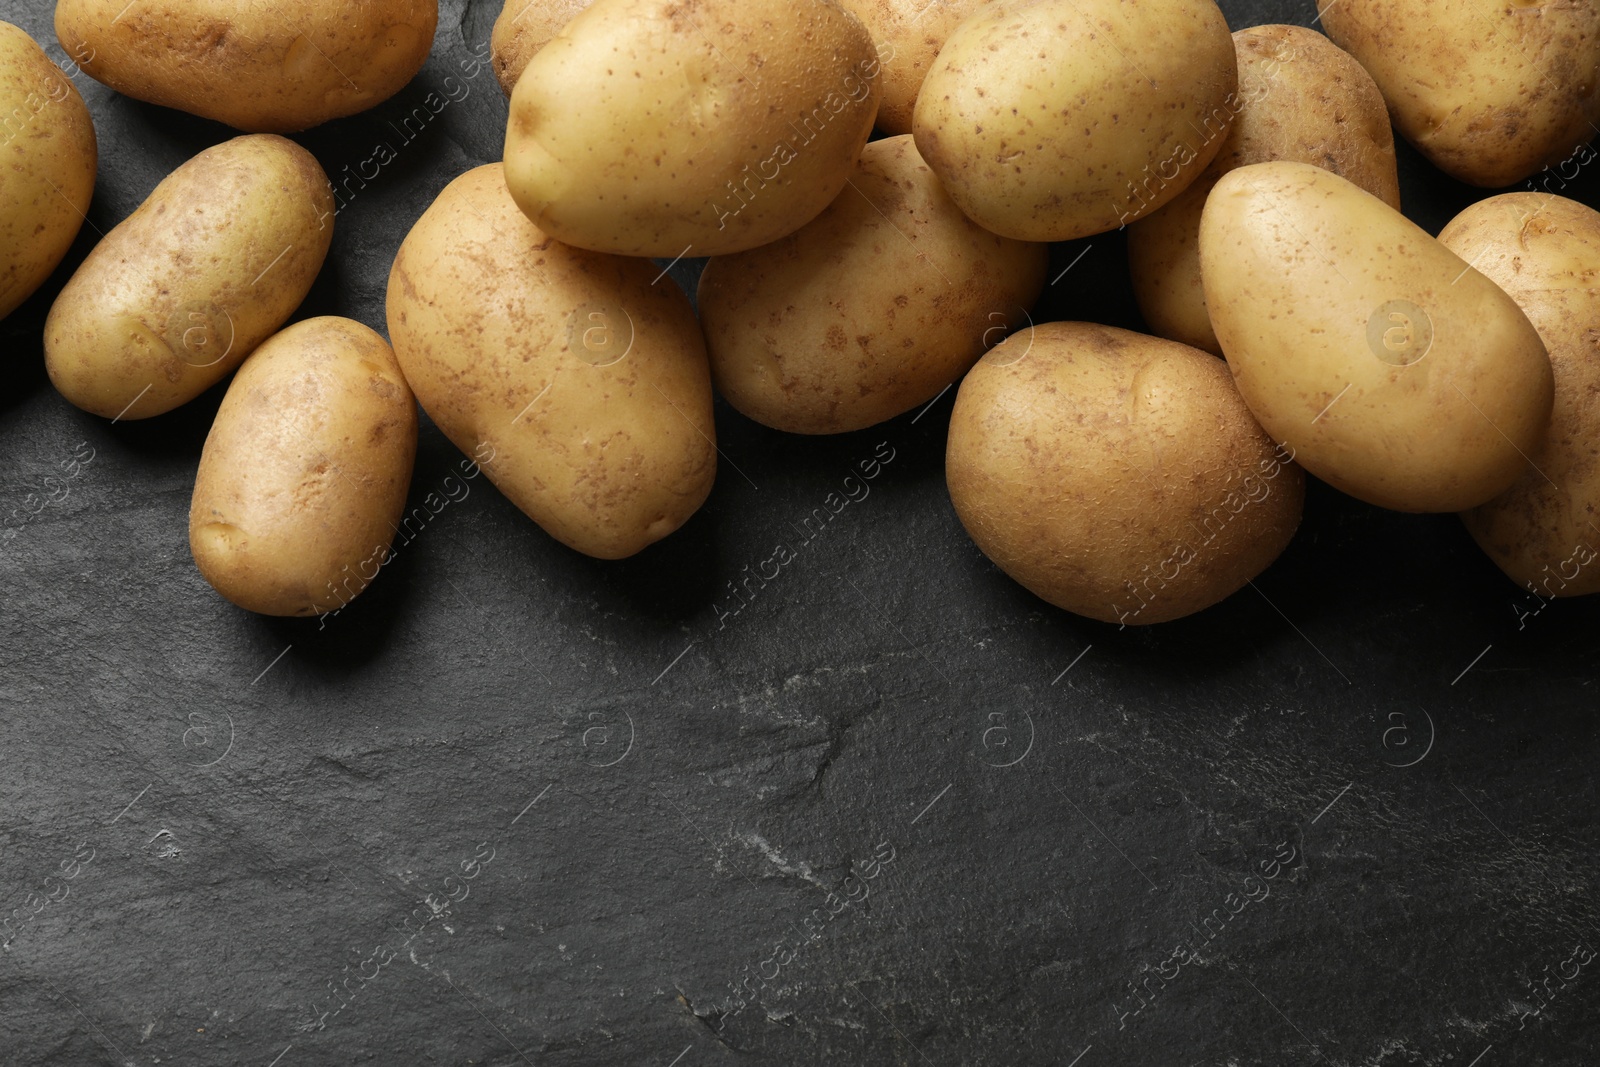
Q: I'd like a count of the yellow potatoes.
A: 15